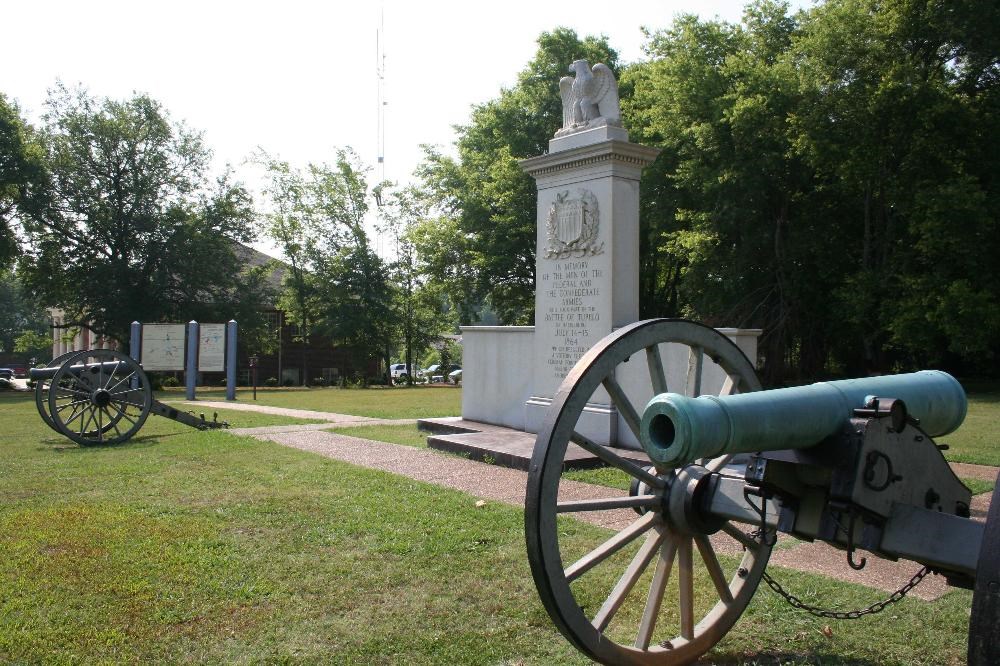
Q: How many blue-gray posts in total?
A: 3